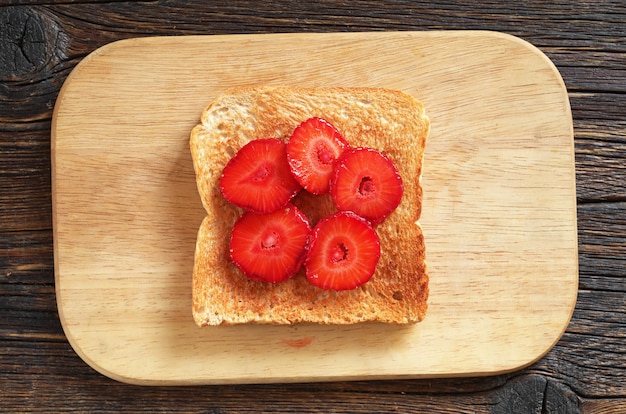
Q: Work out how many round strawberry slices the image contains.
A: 5